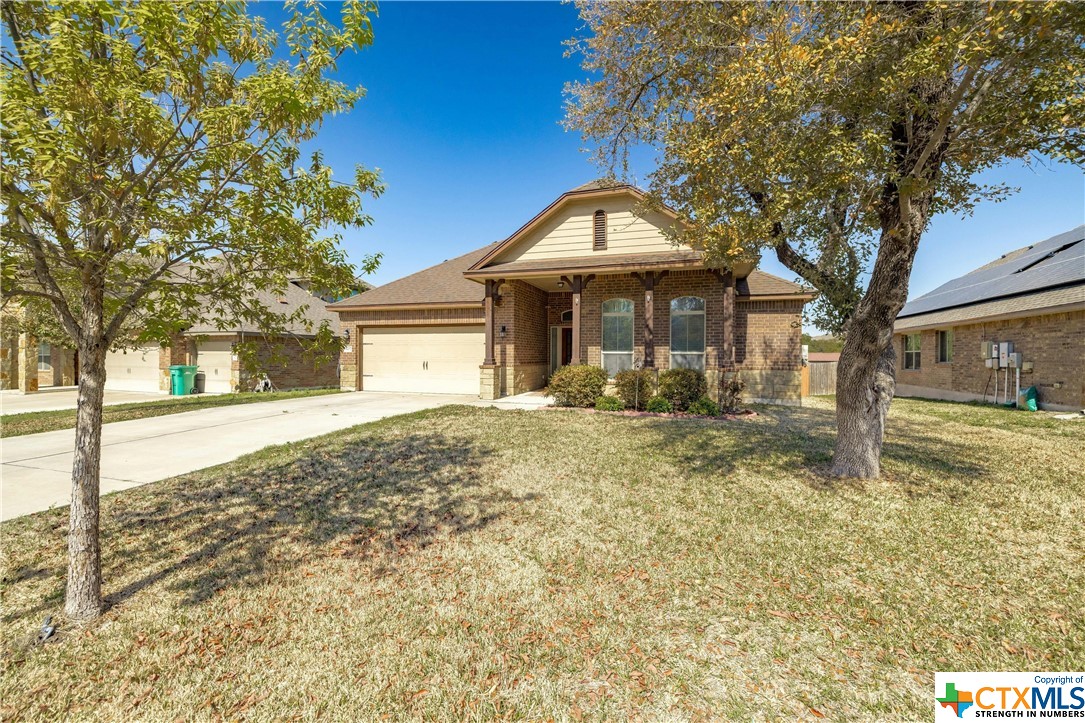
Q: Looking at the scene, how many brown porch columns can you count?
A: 4